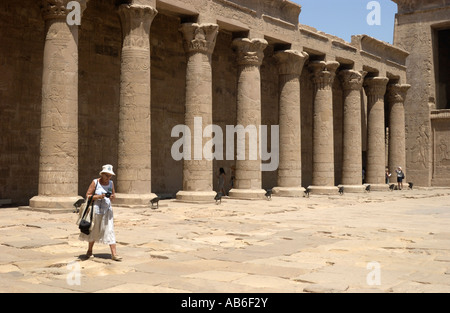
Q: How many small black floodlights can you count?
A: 9